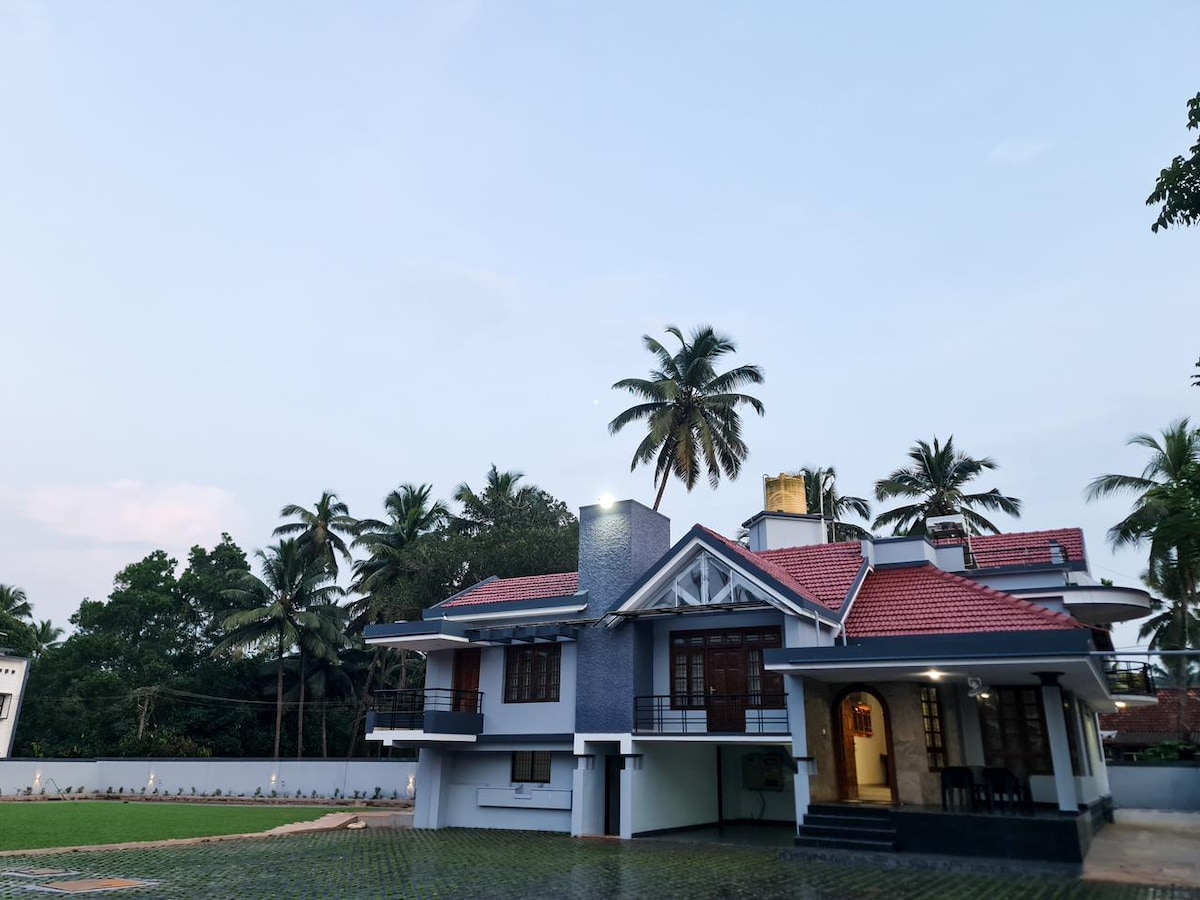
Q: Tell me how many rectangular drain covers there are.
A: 2